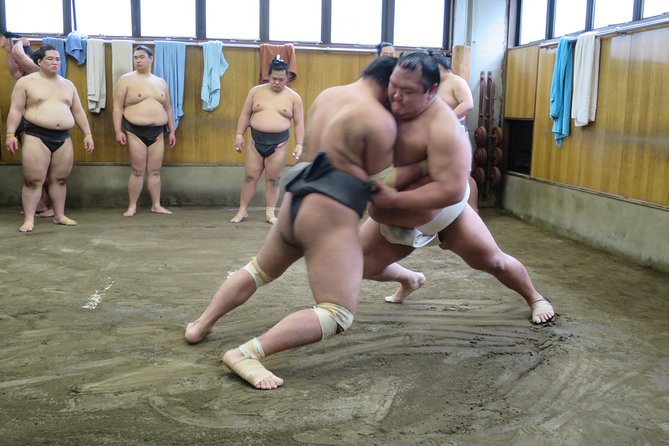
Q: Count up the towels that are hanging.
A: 9